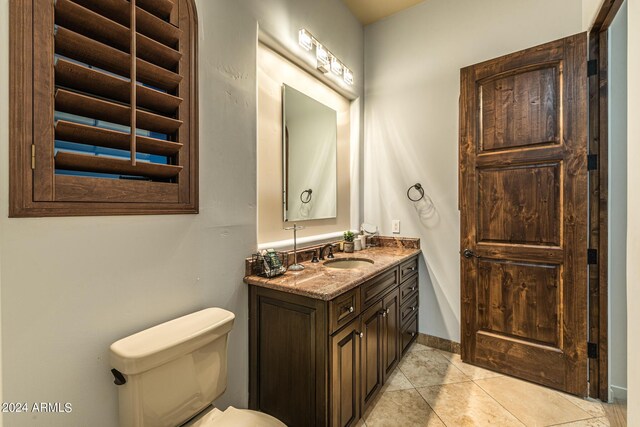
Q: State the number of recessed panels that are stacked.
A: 3